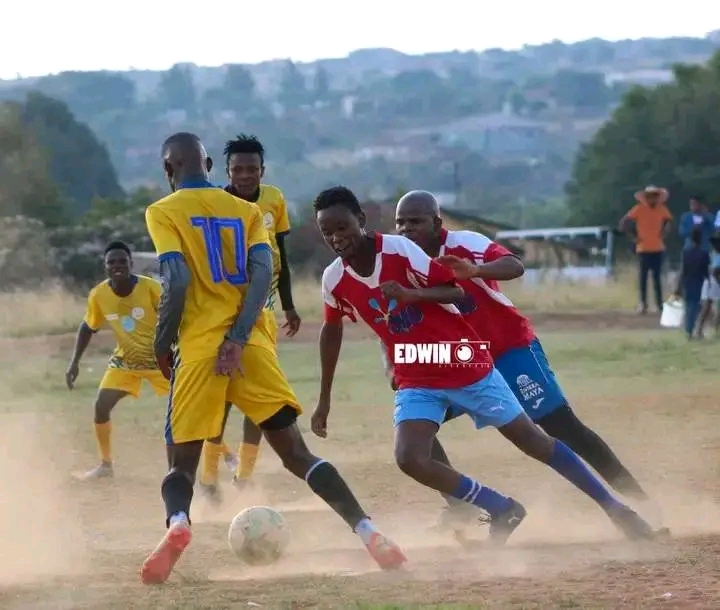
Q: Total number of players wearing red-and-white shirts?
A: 2